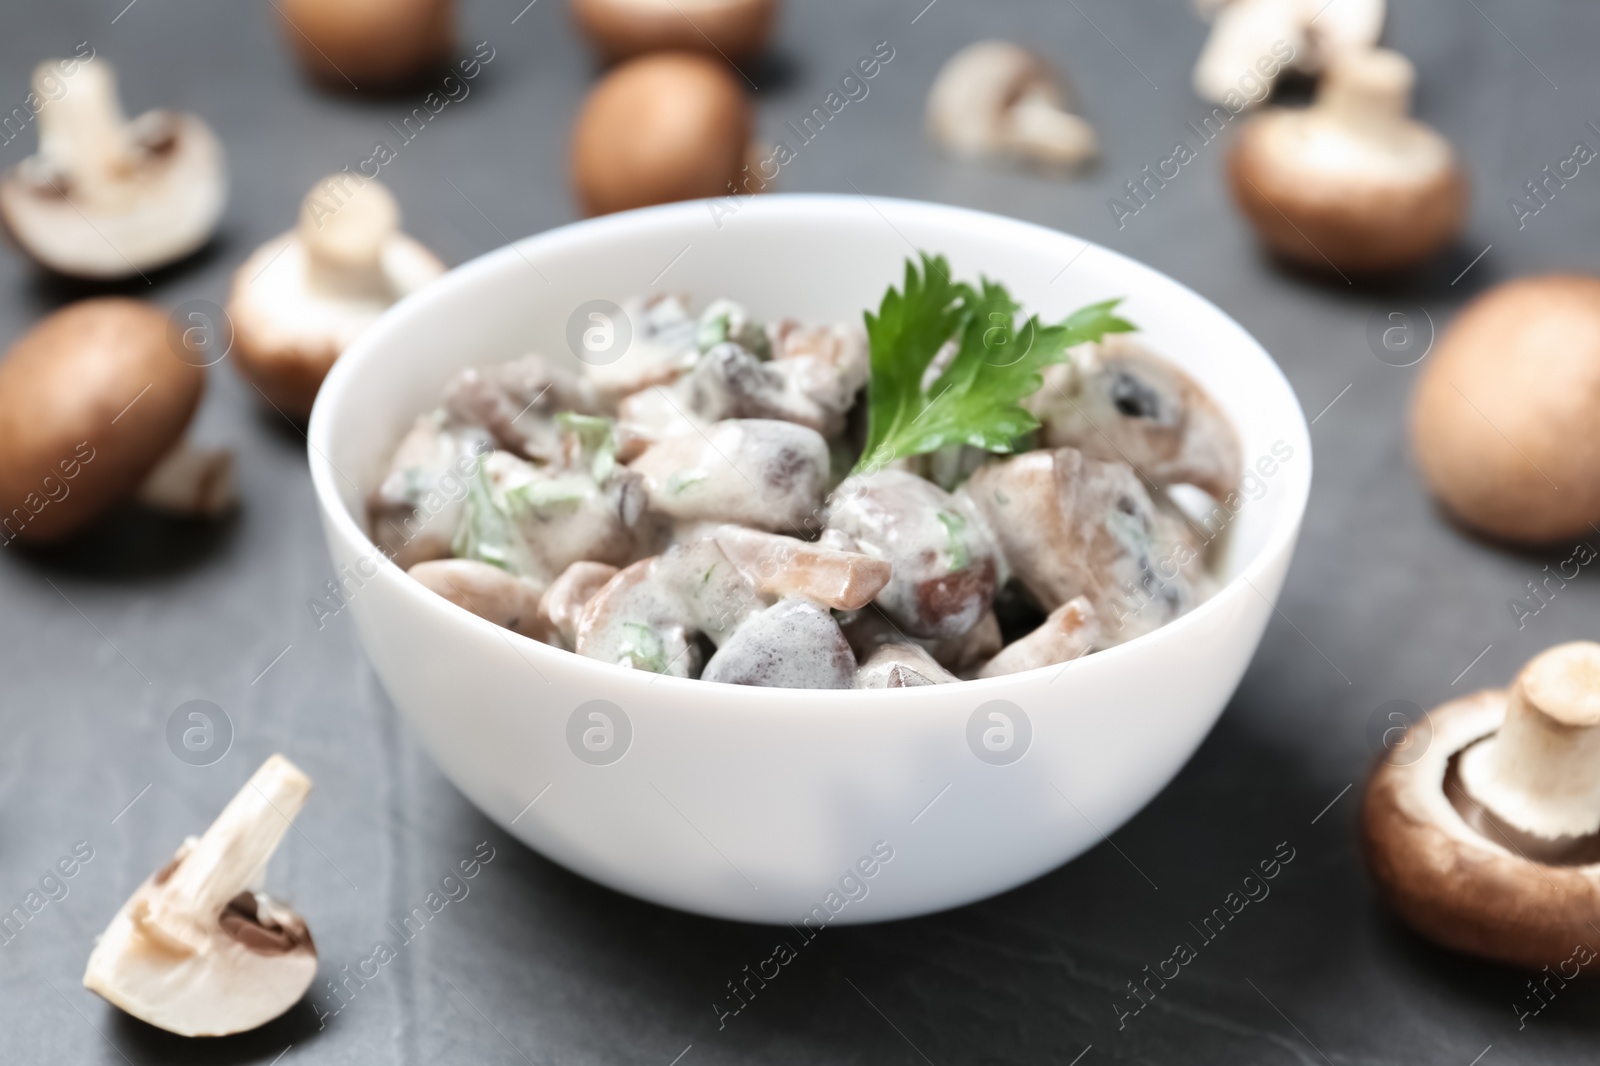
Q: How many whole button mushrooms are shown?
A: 8